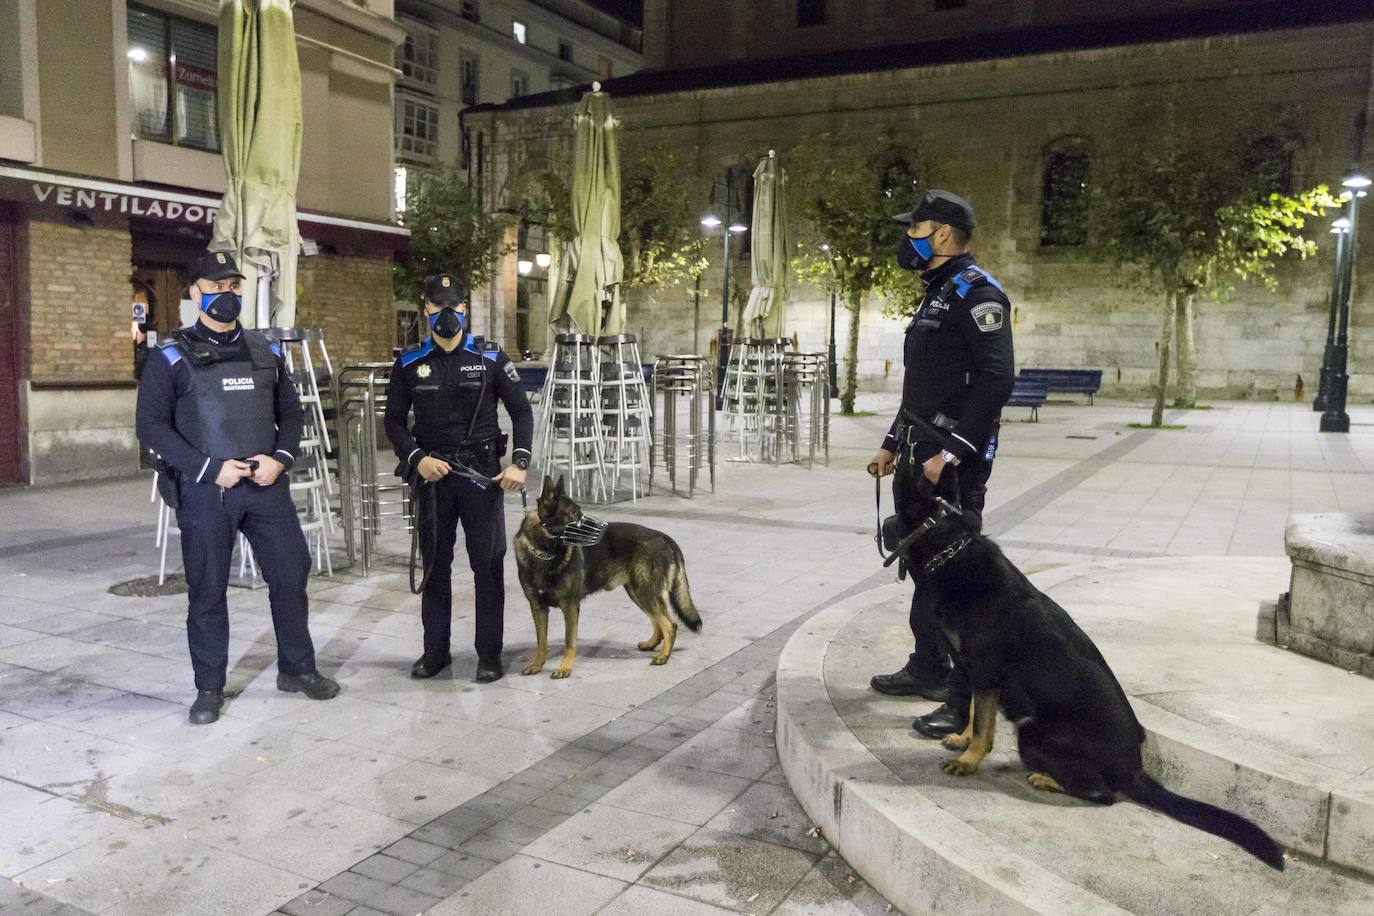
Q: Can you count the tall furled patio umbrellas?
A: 3